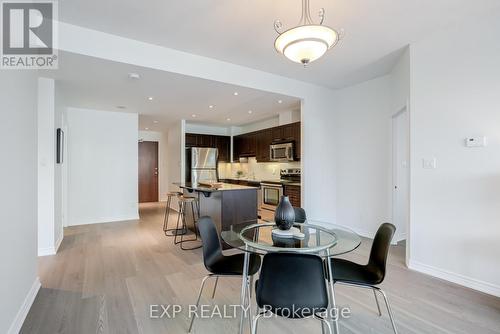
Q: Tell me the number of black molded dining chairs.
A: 4